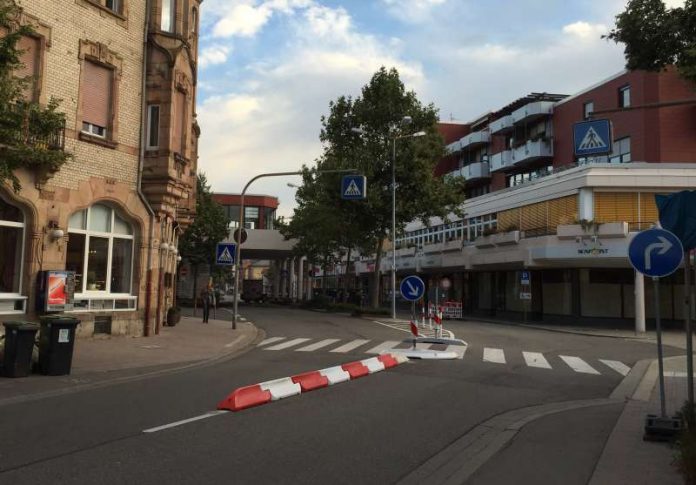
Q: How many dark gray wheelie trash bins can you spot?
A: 2